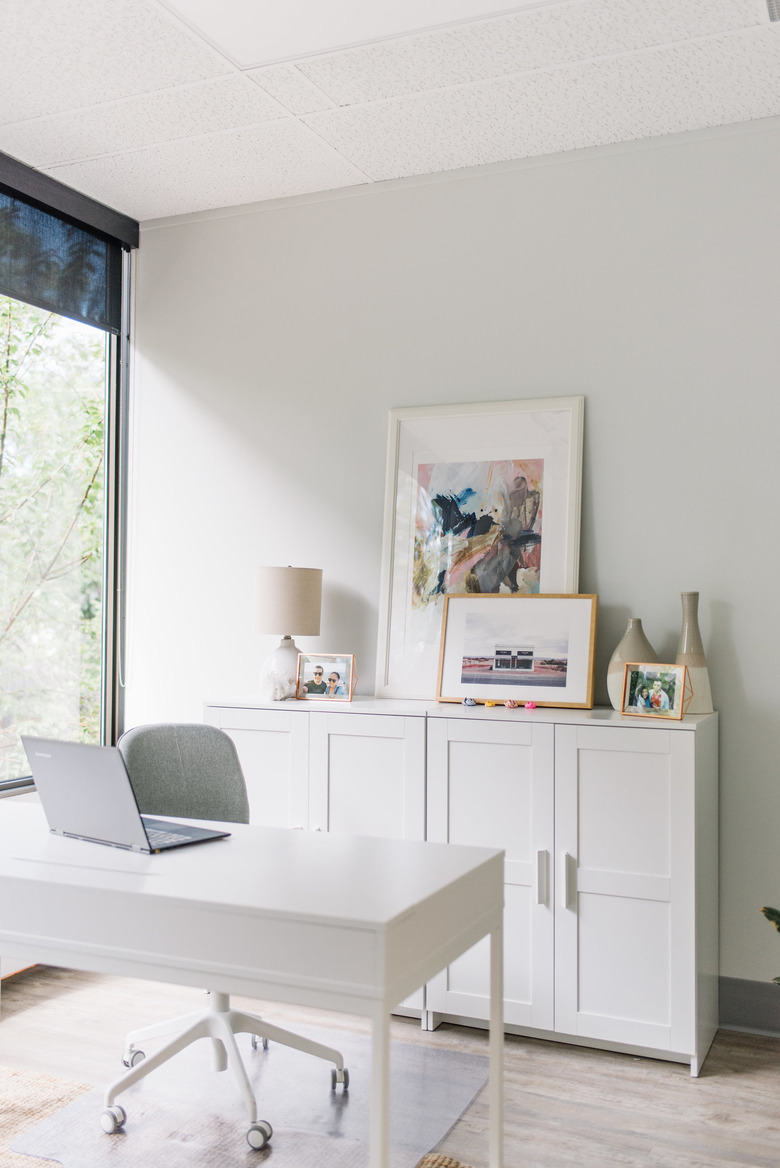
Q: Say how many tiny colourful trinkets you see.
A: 4